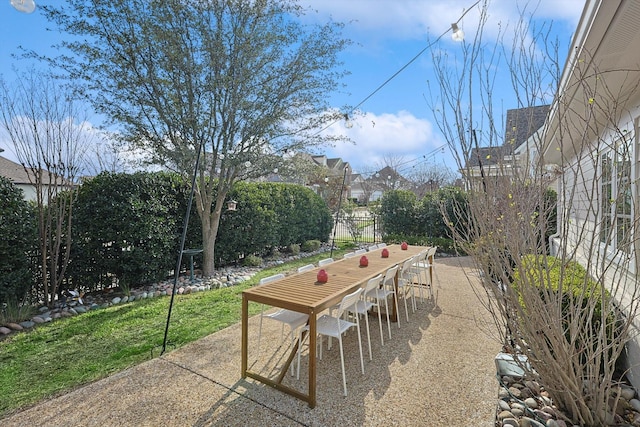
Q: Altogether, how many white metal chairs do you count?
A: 14